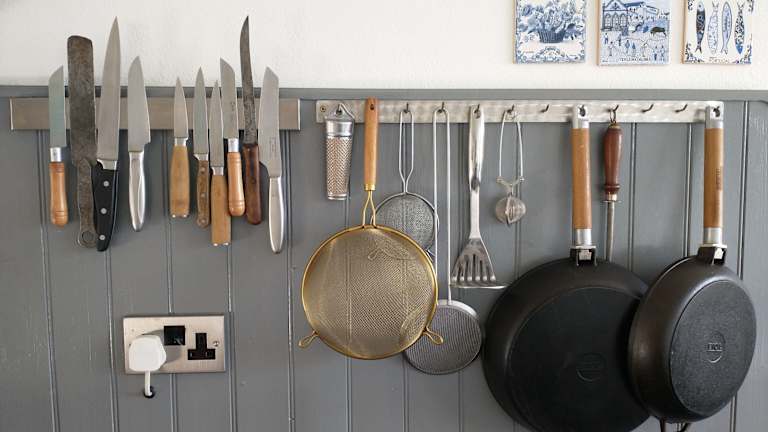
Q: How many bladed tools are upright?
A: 10